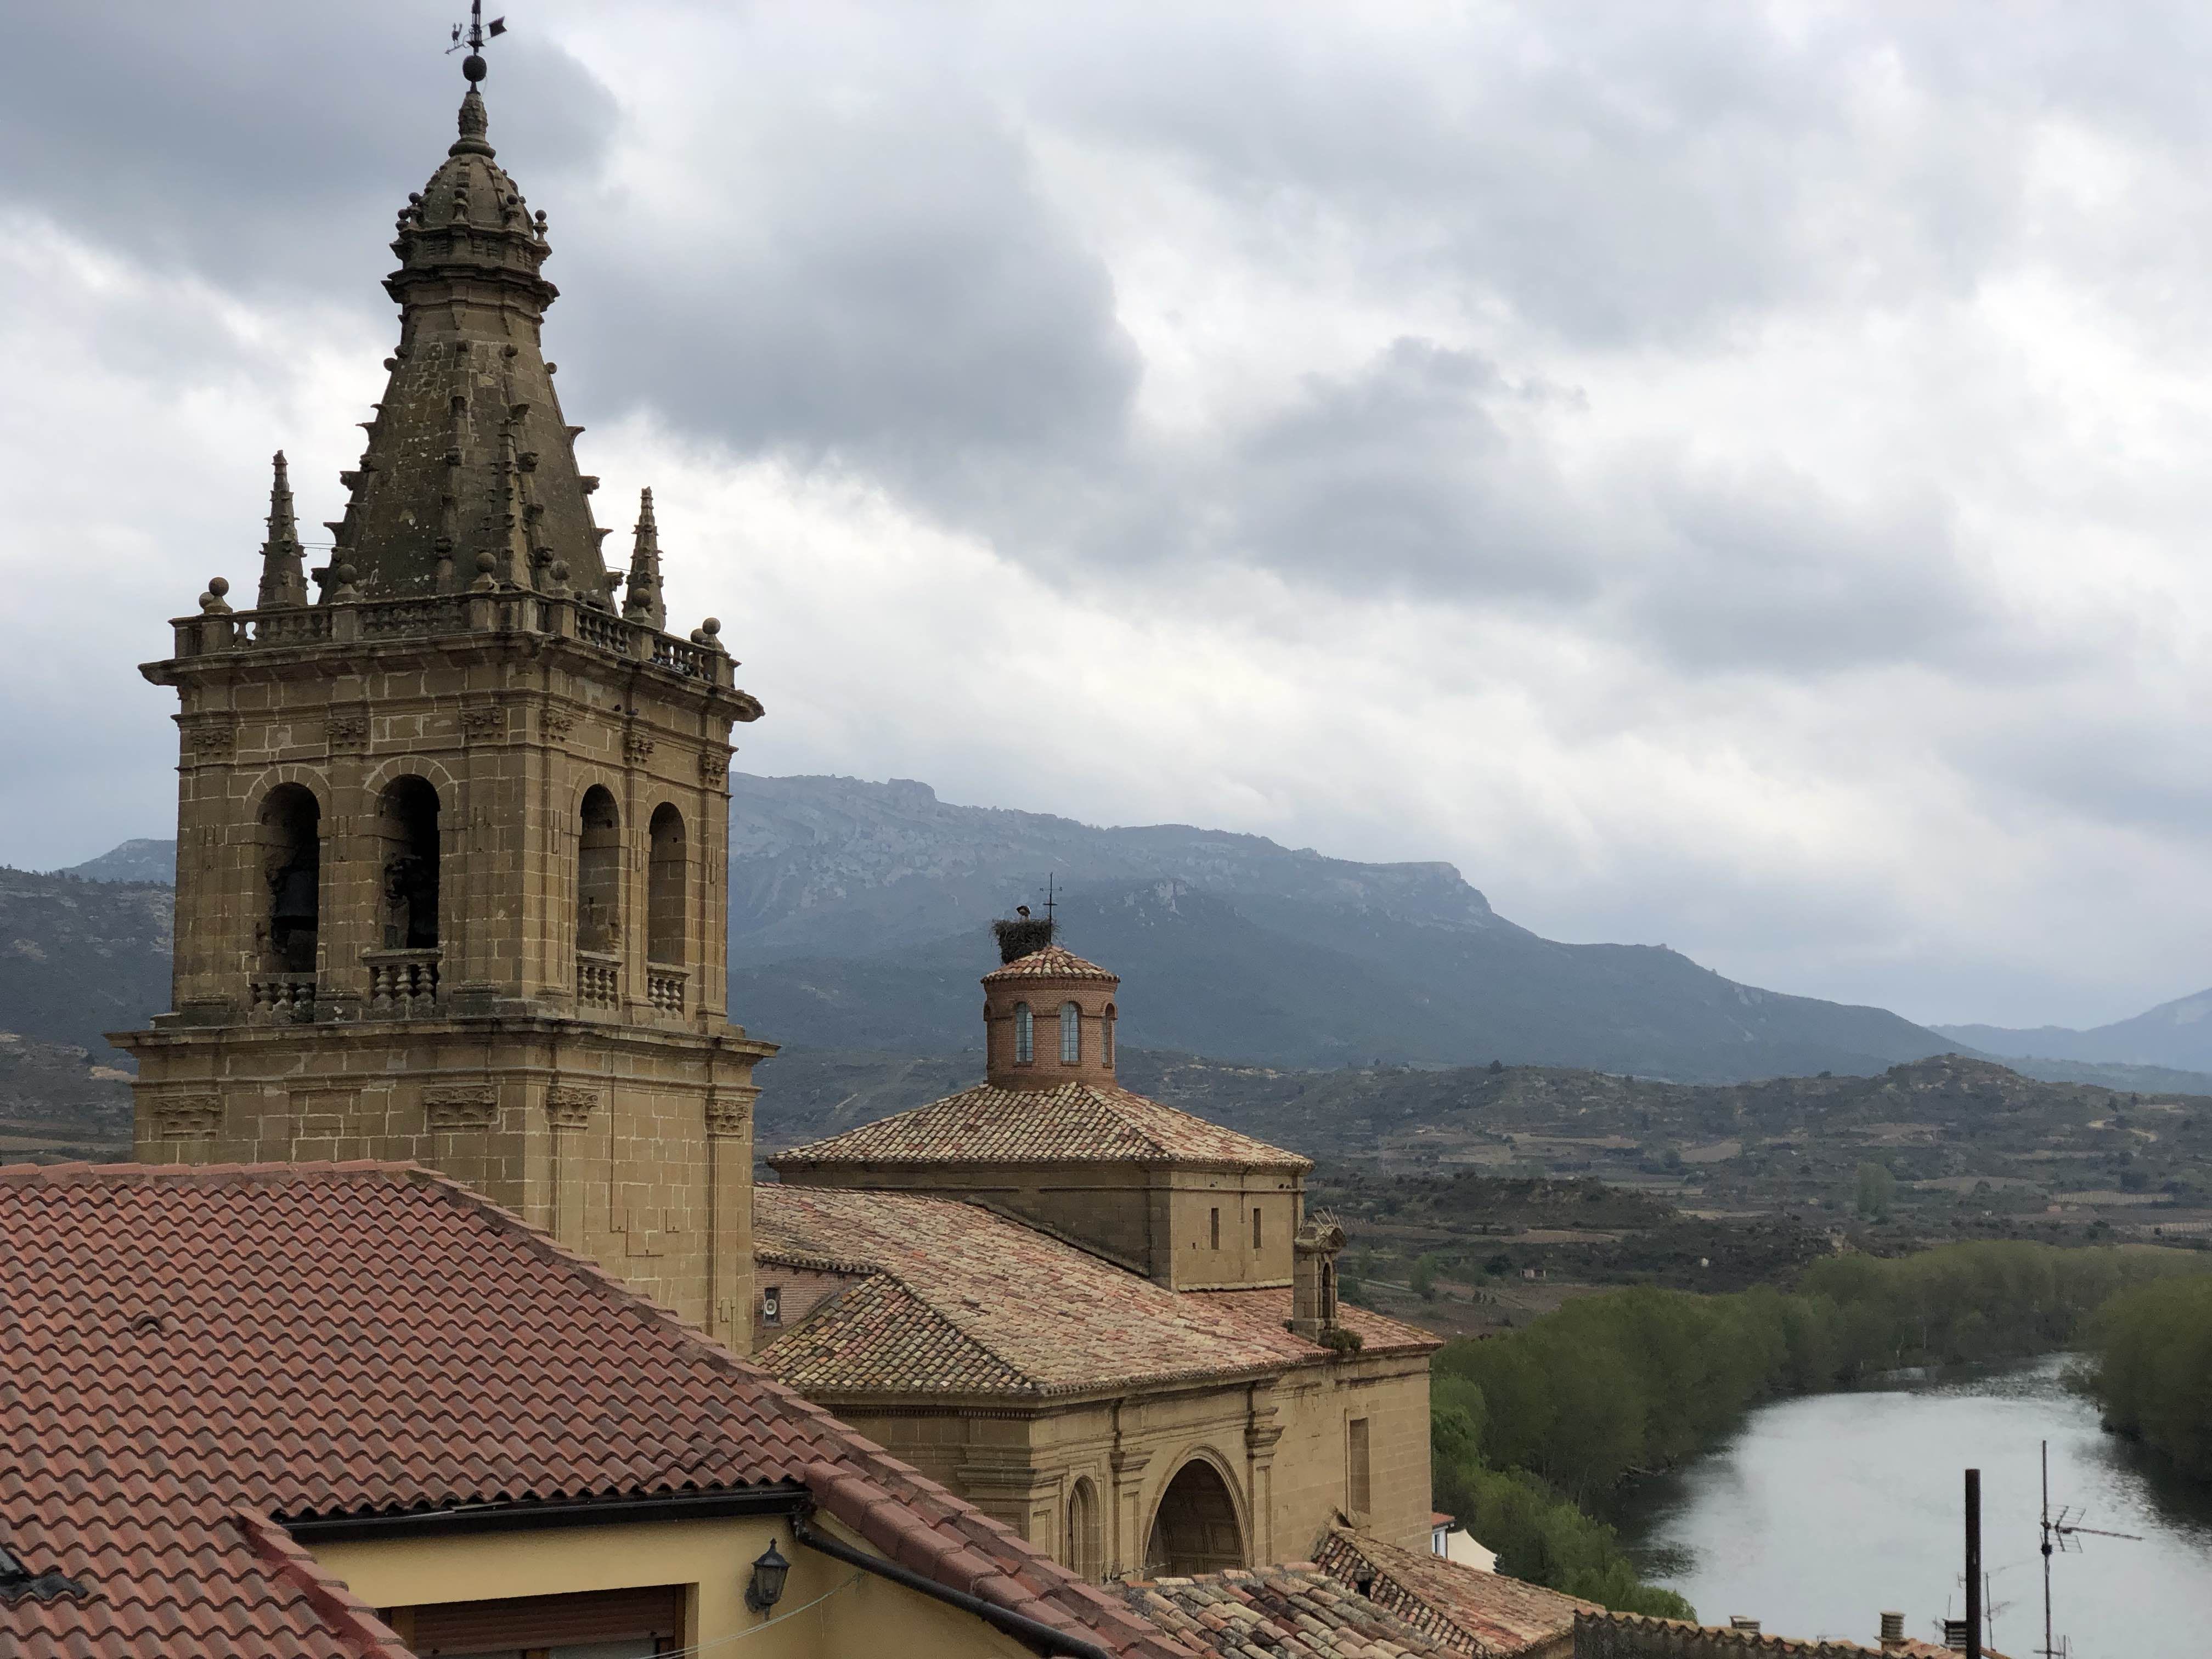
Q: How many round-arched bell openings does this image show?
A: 4